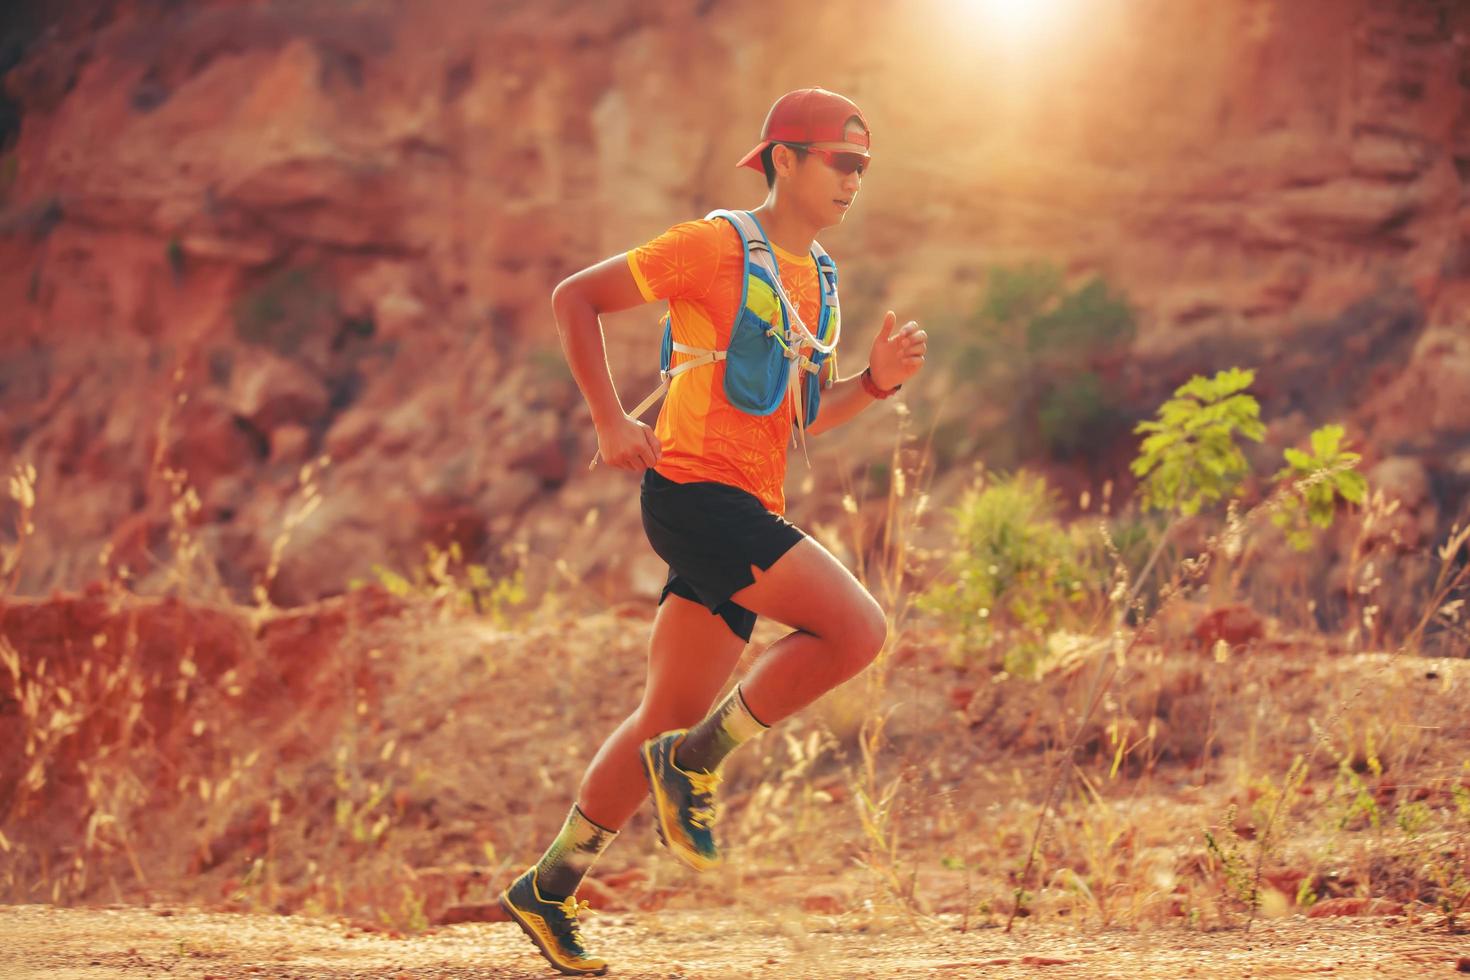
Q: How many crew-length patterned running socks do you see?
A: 2